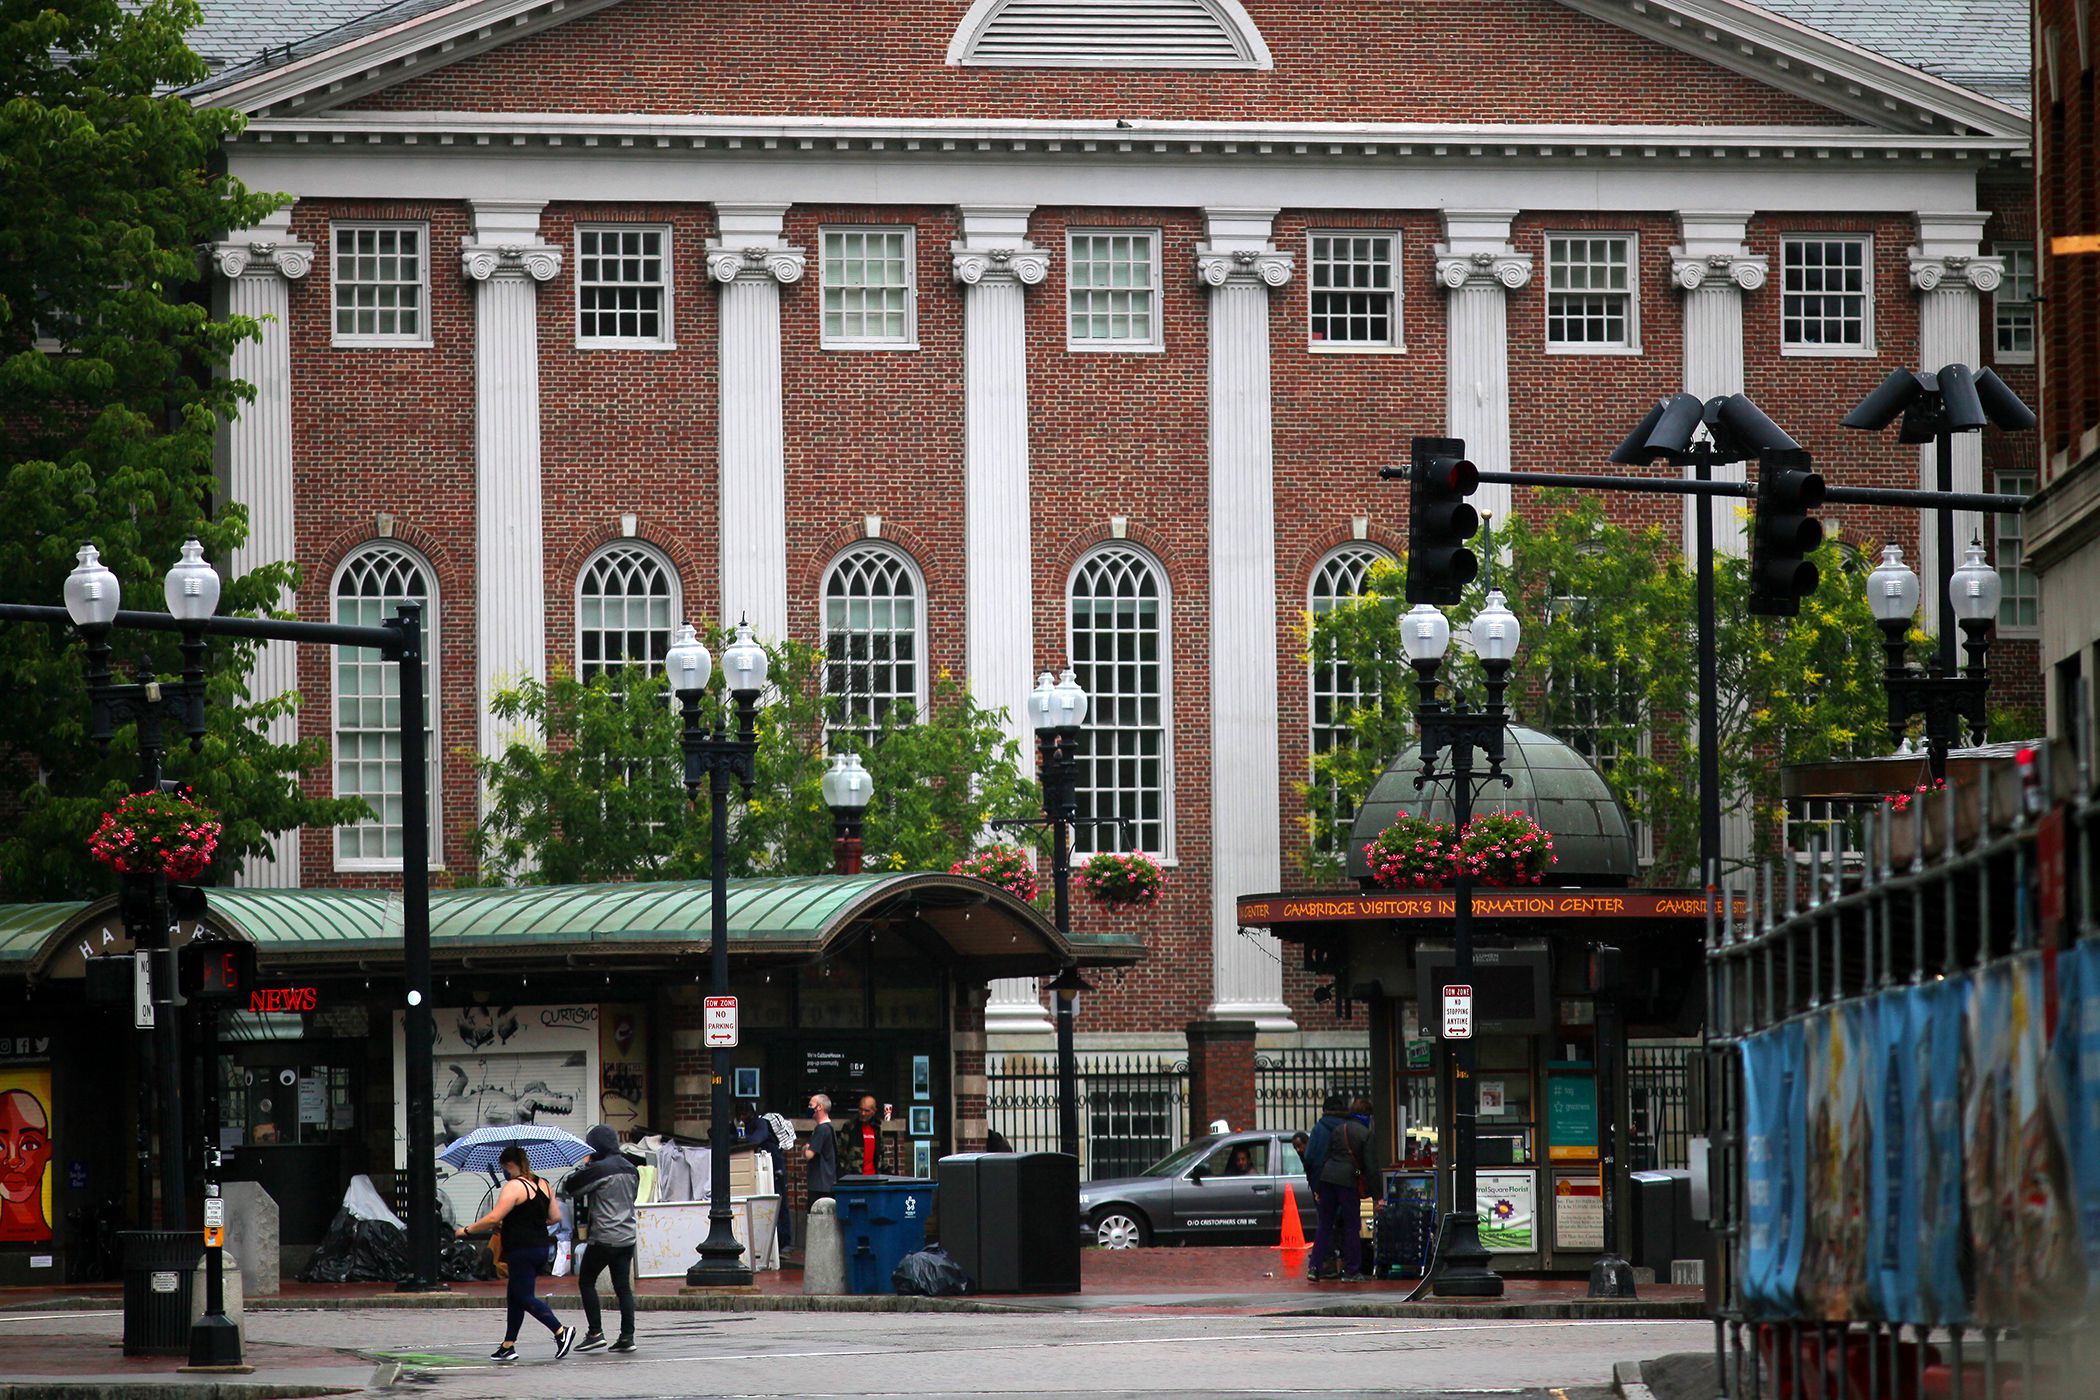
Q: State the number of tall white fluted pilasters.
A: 8